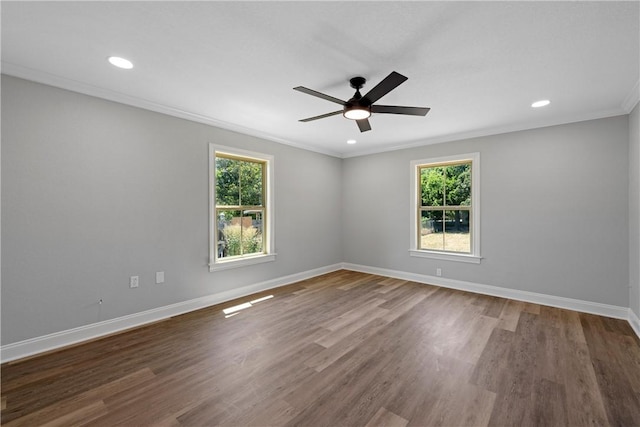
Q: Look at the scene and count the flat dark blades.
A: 5